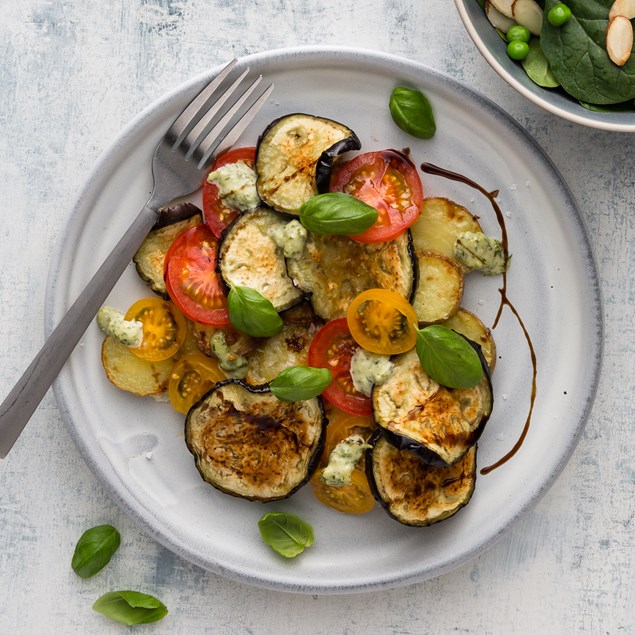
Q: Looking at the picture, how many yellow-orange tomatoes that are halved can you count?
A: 5